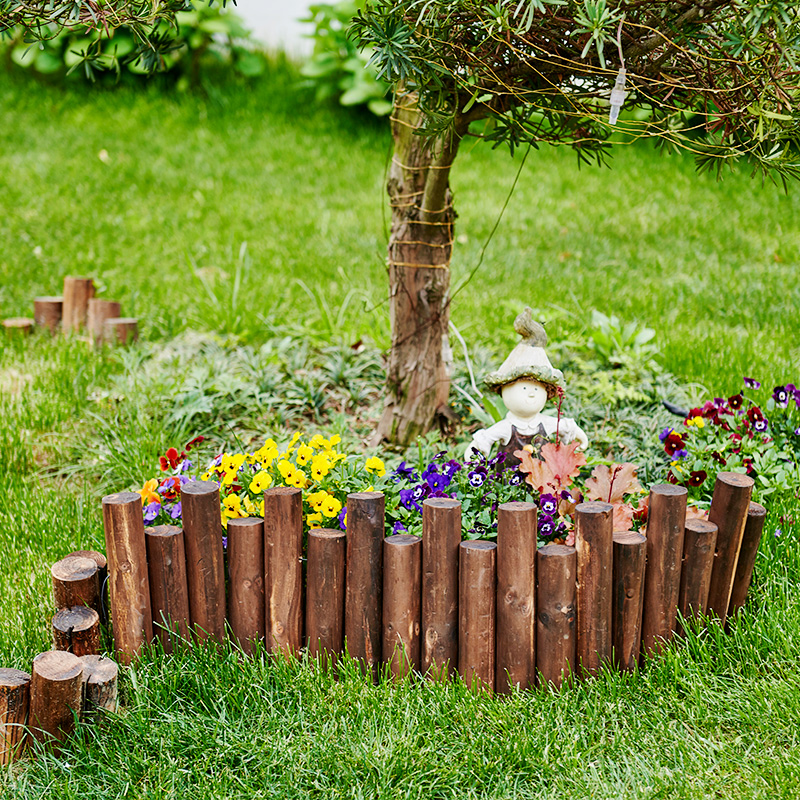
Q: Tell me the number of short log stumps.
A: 11